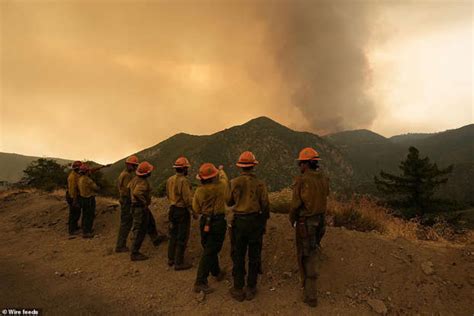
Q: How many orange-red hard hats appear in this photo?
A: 8